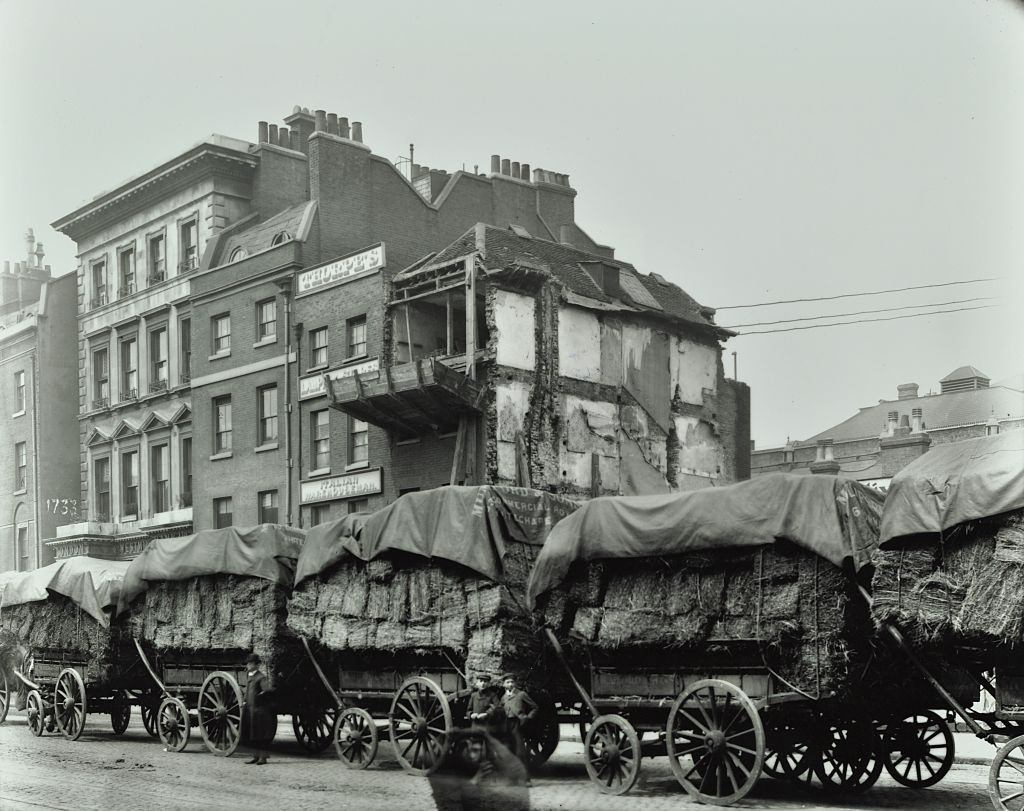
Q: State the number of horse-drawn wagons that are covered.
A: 5